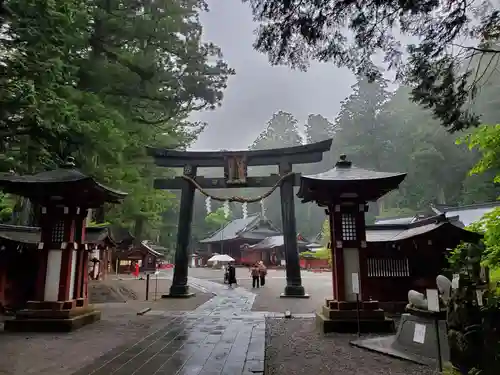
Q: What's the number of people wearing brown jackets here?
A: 2